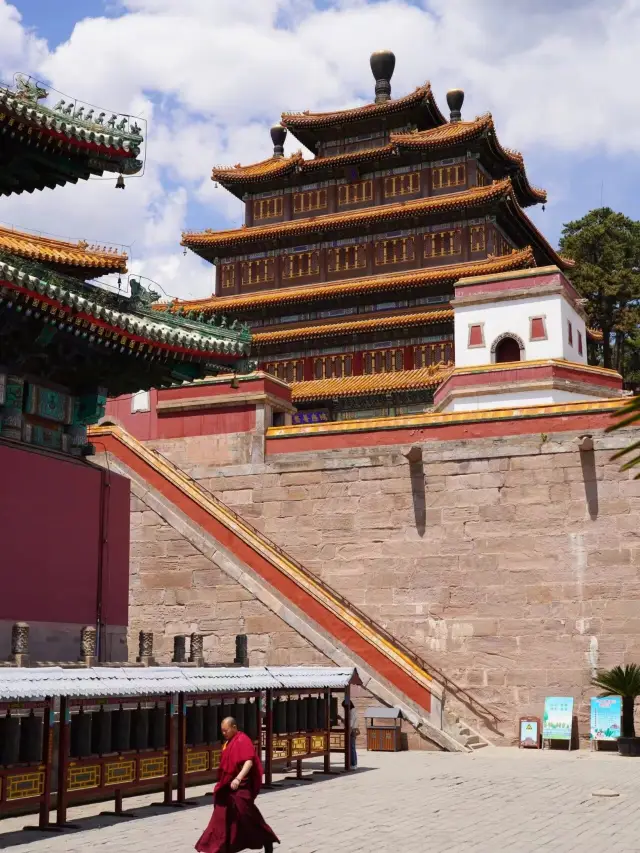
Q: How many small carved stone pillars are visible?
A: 6